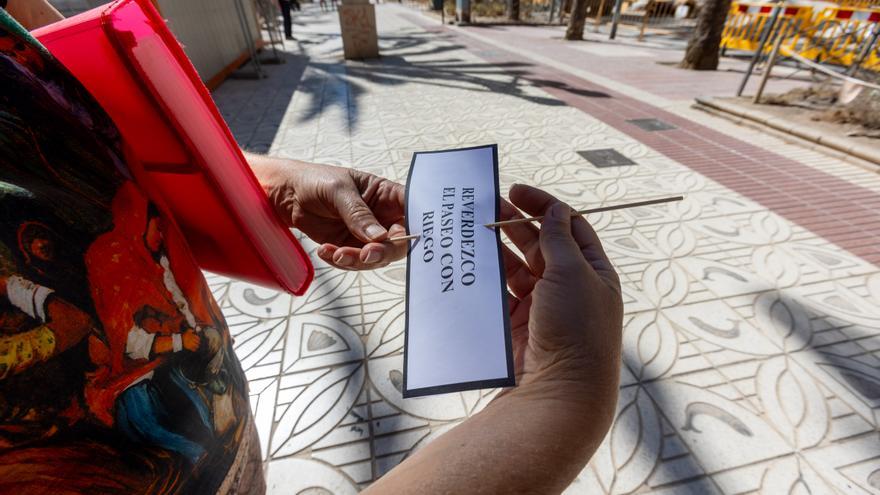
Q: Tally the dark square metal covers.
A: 2